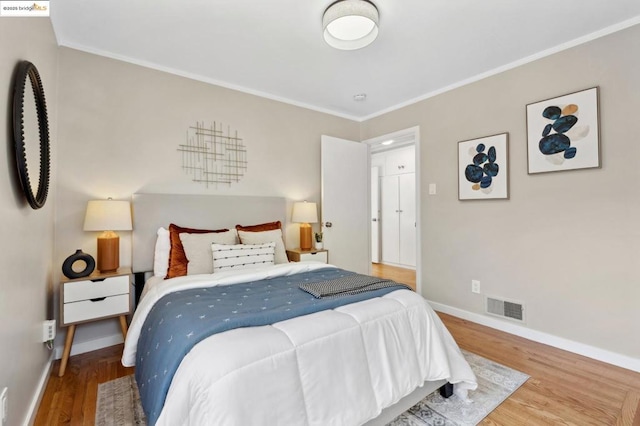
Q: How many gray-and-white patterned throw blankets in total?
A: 1